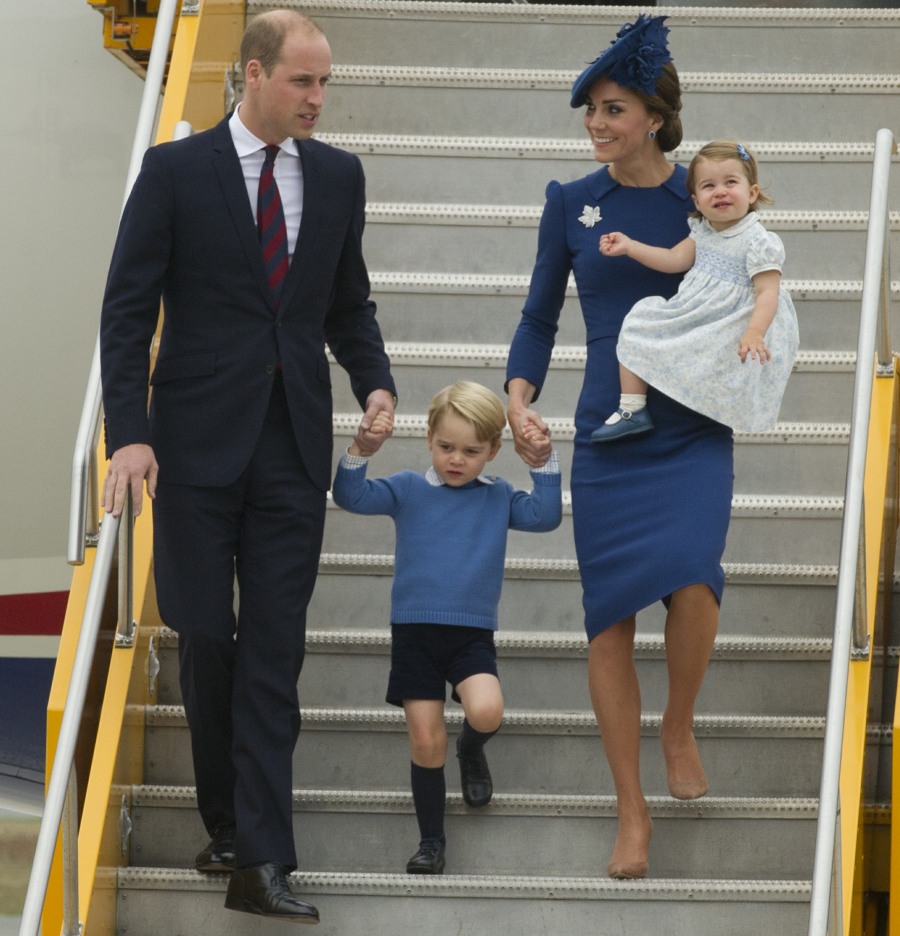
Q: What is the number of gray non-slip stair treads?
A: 13